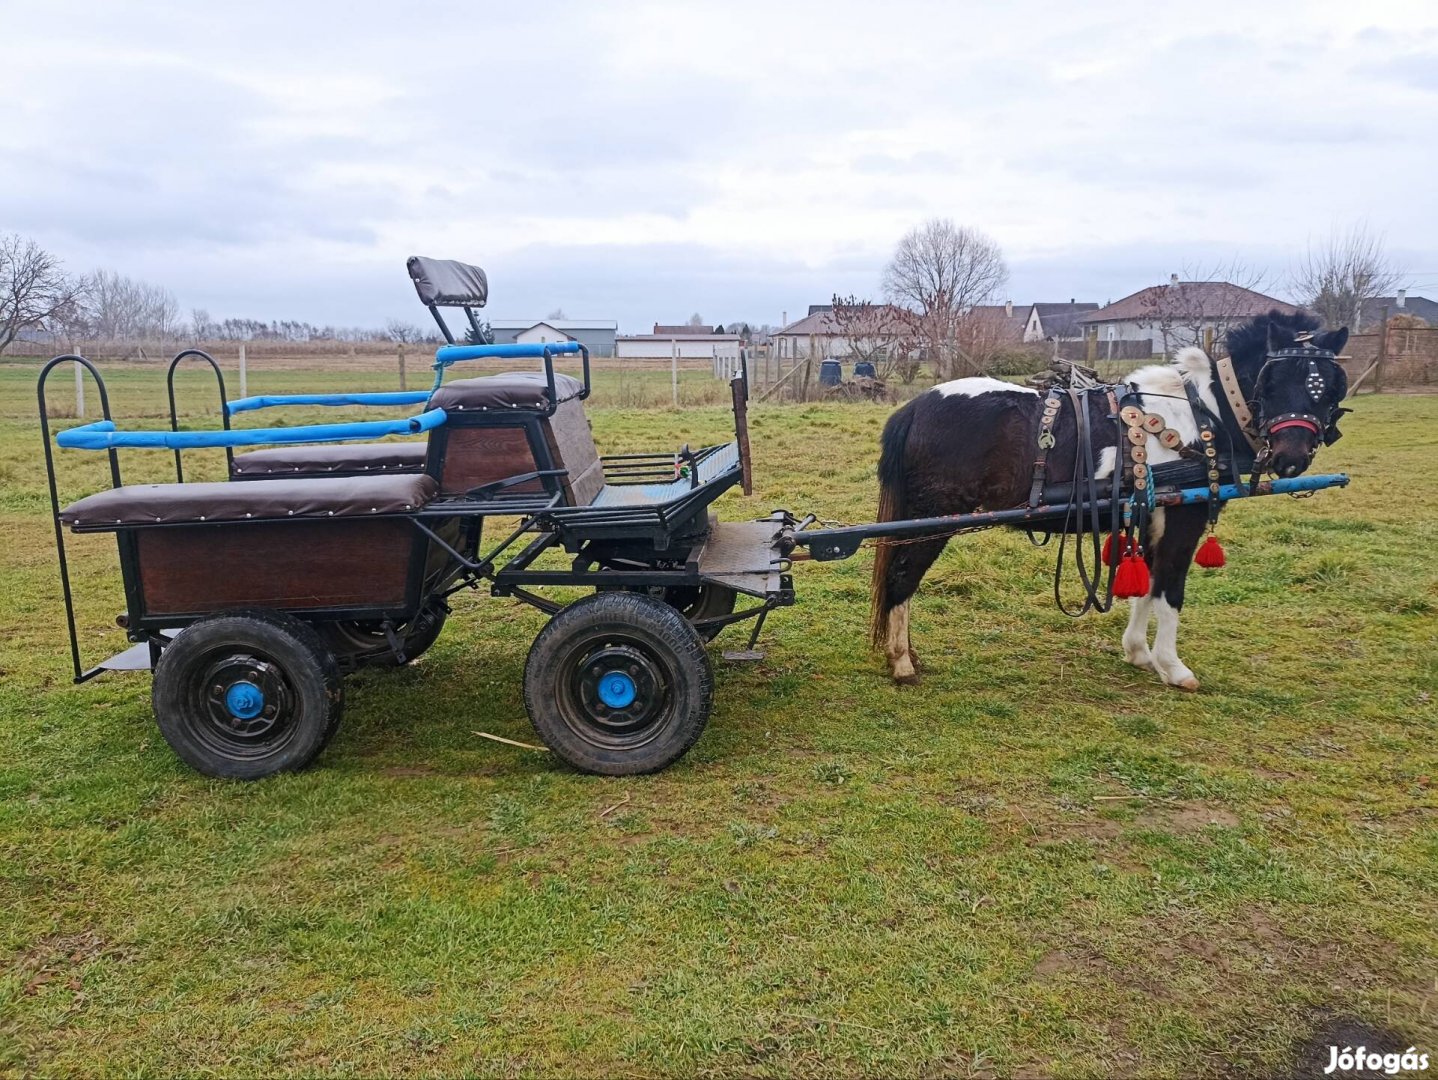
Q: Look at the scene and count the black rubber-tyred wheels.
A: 4